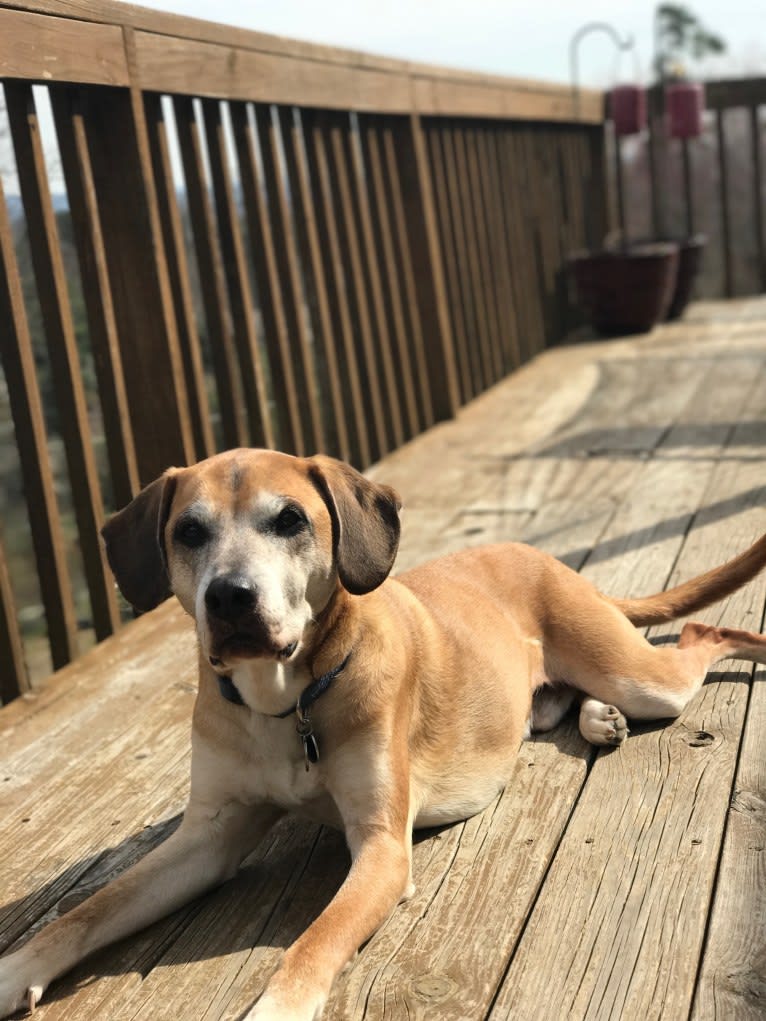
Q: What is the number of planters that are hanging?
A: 2